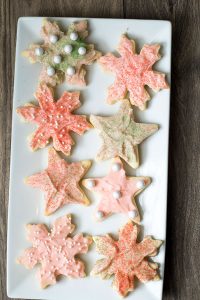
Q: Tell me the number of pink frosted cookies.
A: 6